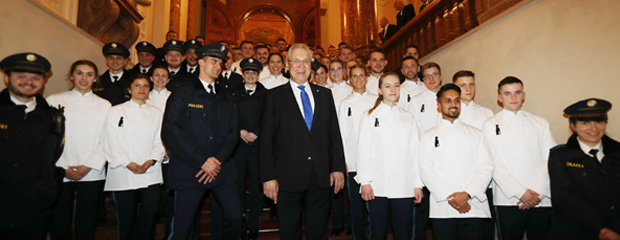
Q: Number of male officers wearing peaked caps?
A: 6